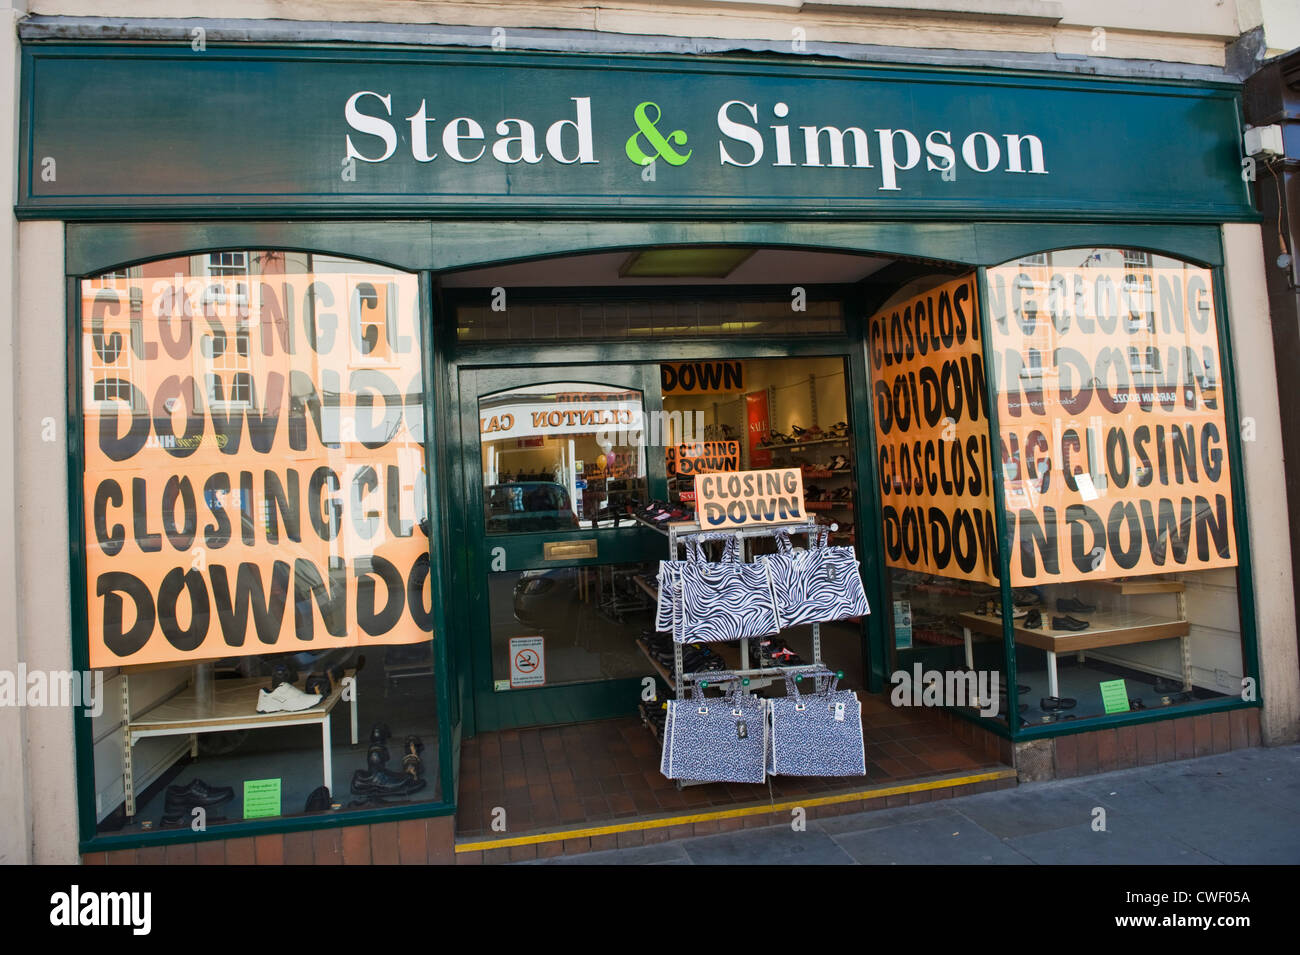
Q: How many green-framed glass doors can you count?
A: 1